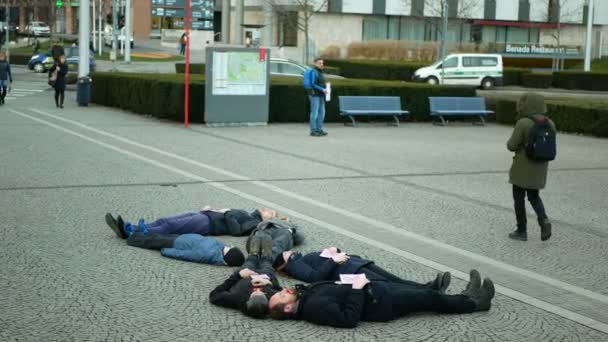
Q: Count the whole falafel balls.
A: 0